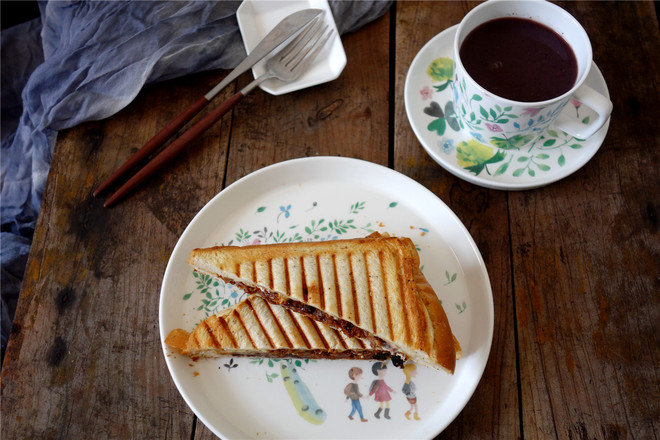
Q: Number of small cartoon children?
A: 3